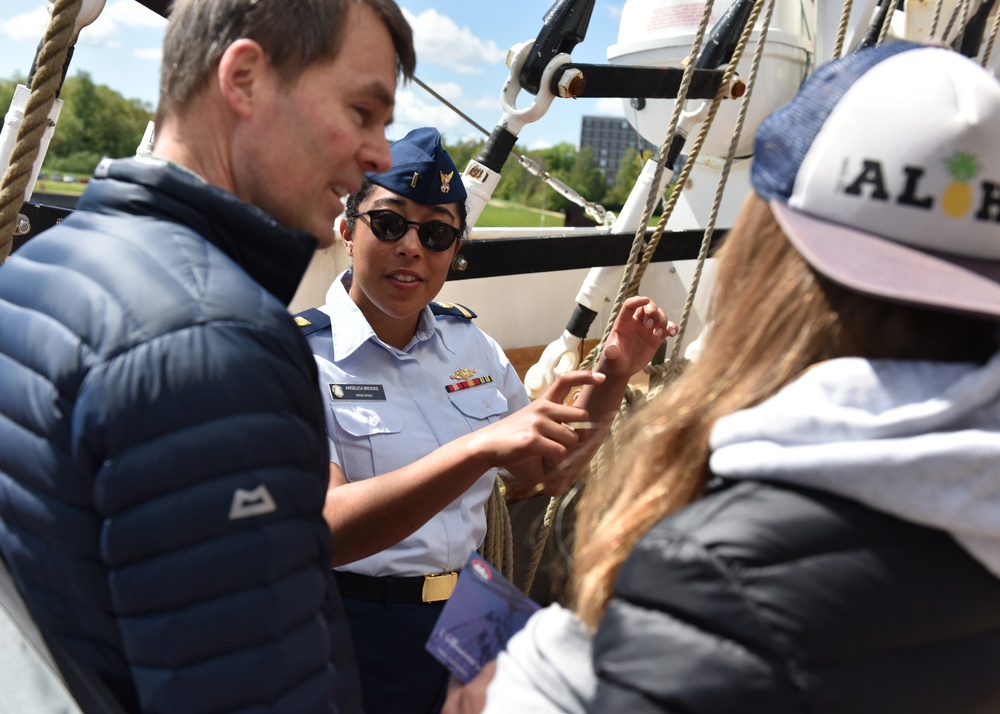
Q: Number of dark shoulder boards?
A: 2